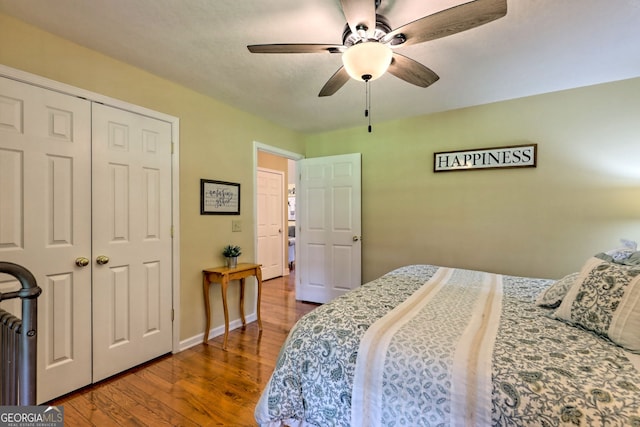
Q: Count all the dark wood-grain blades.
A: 5